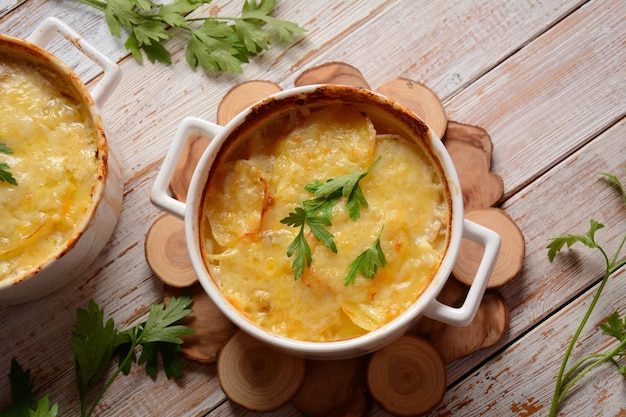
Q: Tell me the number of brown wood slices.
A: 12